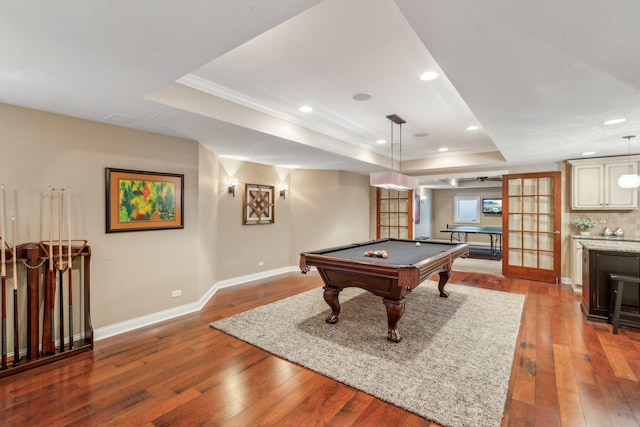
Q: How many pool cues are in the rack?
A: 5